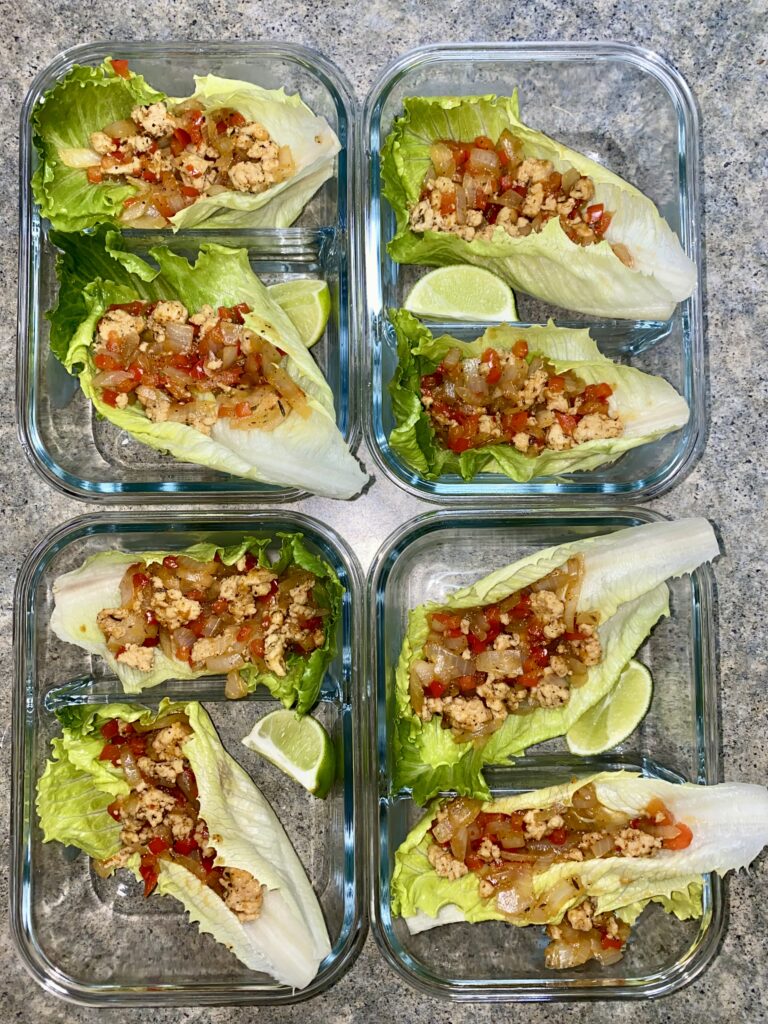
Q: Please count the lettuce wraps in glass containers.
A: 8